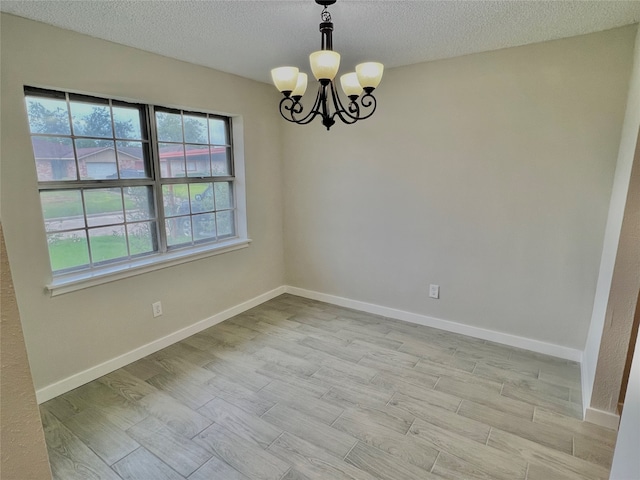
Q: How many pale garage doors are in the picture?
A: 1